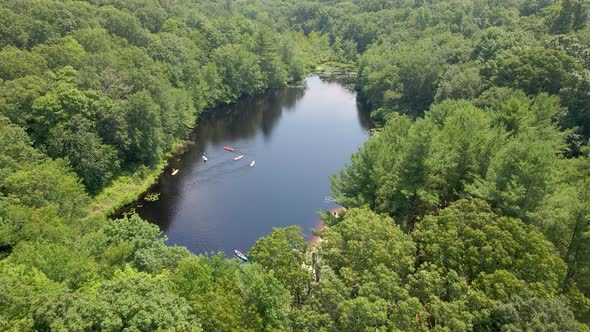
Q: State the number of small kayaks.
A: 6